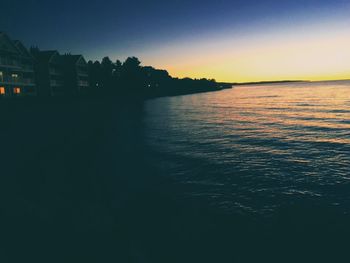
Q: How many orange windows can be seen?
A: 2